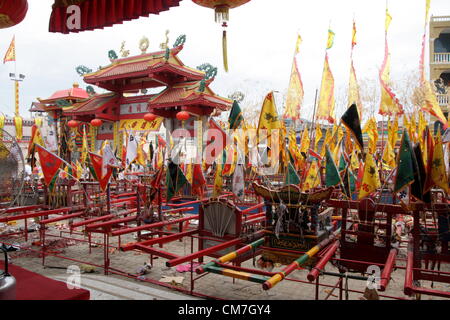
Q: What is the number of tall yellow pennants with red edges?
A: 5